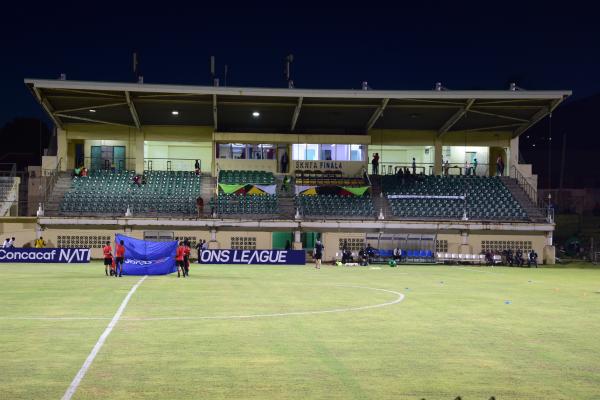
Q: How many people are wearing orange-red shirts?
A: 4